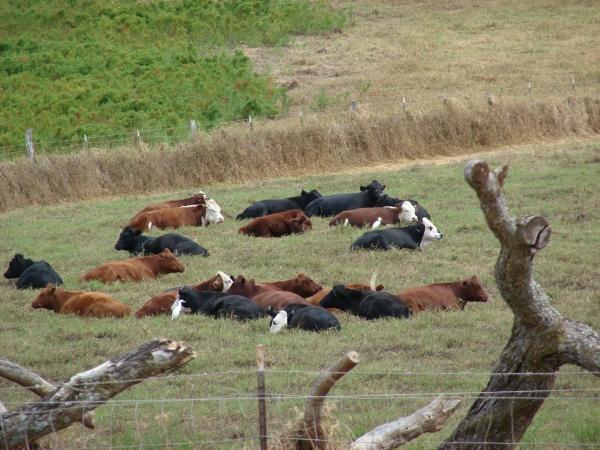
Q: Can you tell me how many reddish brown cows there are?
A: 11